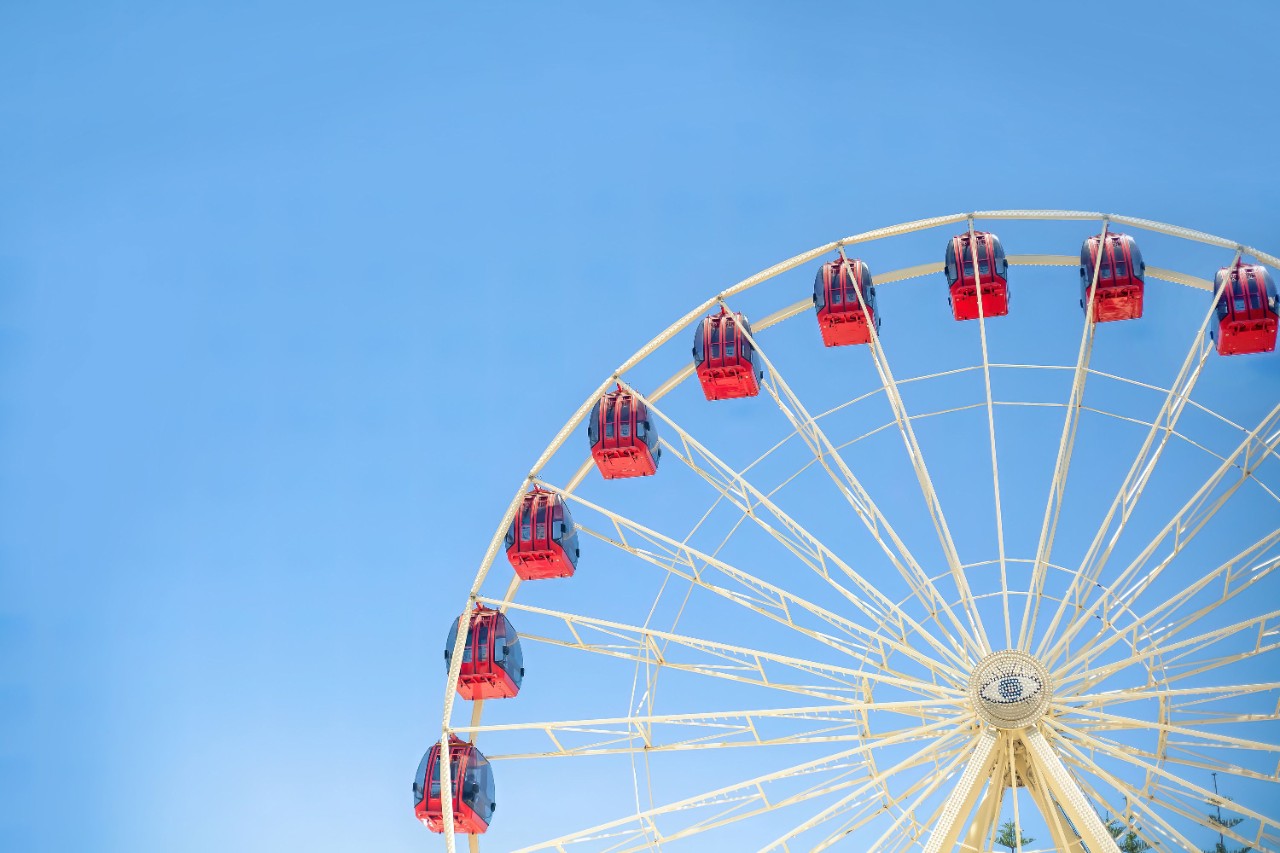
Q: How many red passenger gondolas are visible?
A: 9